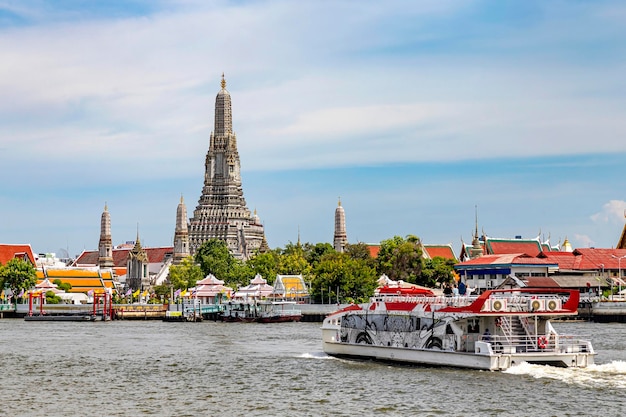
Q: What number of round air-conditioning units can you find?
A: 3